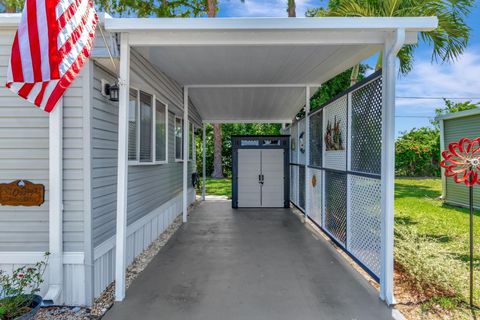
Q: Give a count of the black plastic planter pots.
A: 1